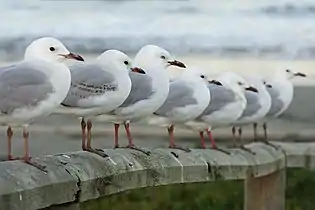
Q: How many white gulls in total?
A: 7